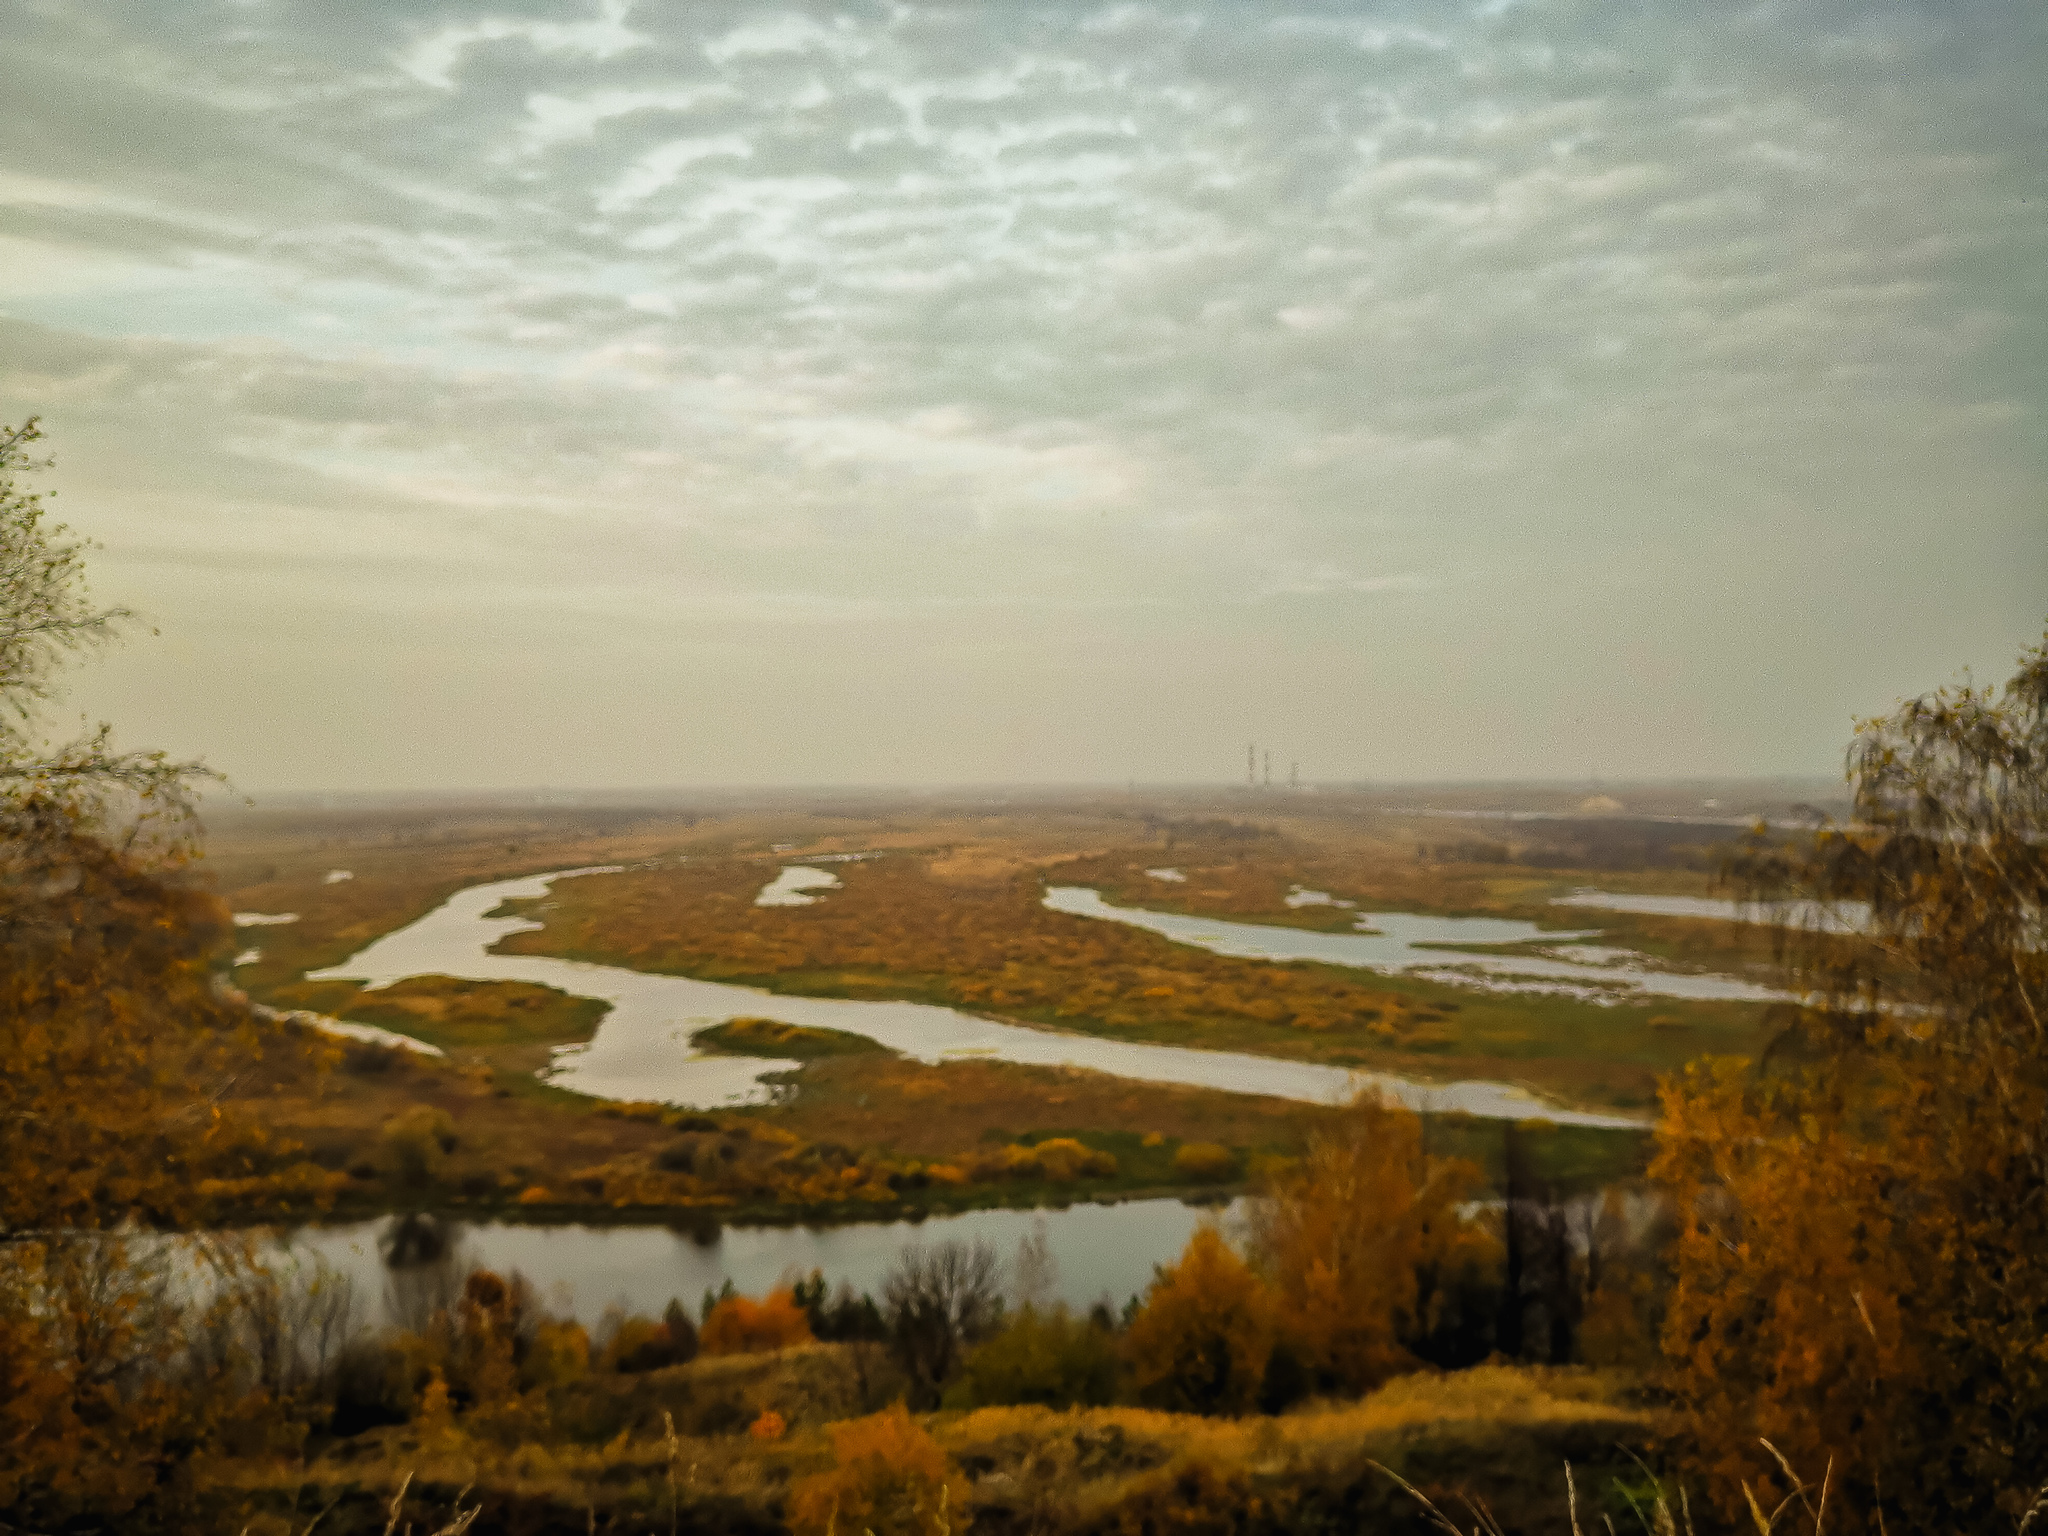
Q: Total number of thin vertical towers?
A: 3